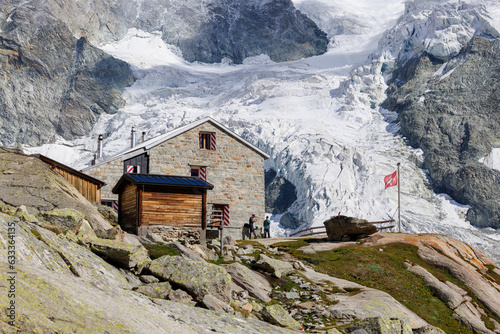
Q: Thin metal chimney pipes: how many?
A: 3